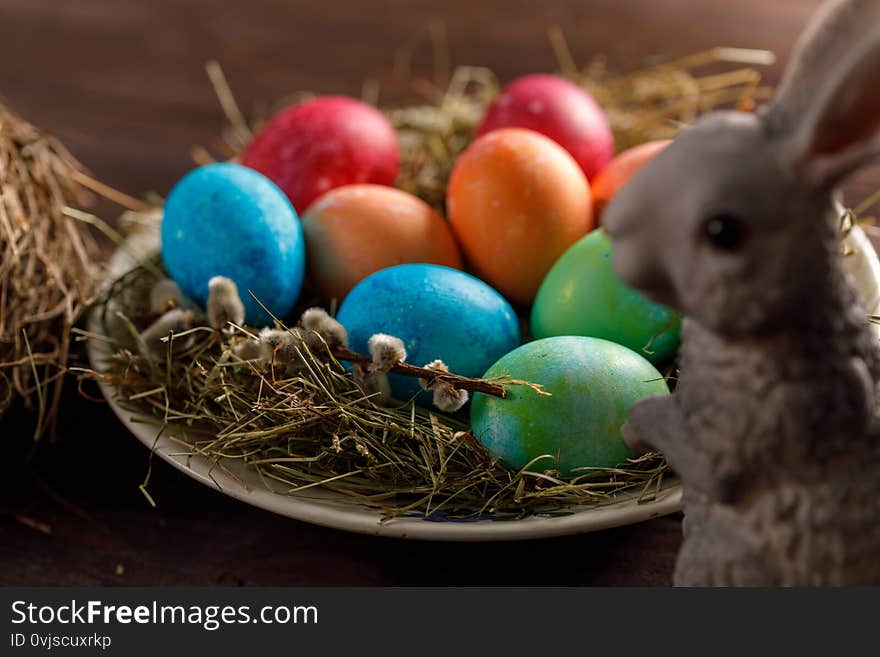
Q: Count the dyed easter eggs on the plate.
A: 9